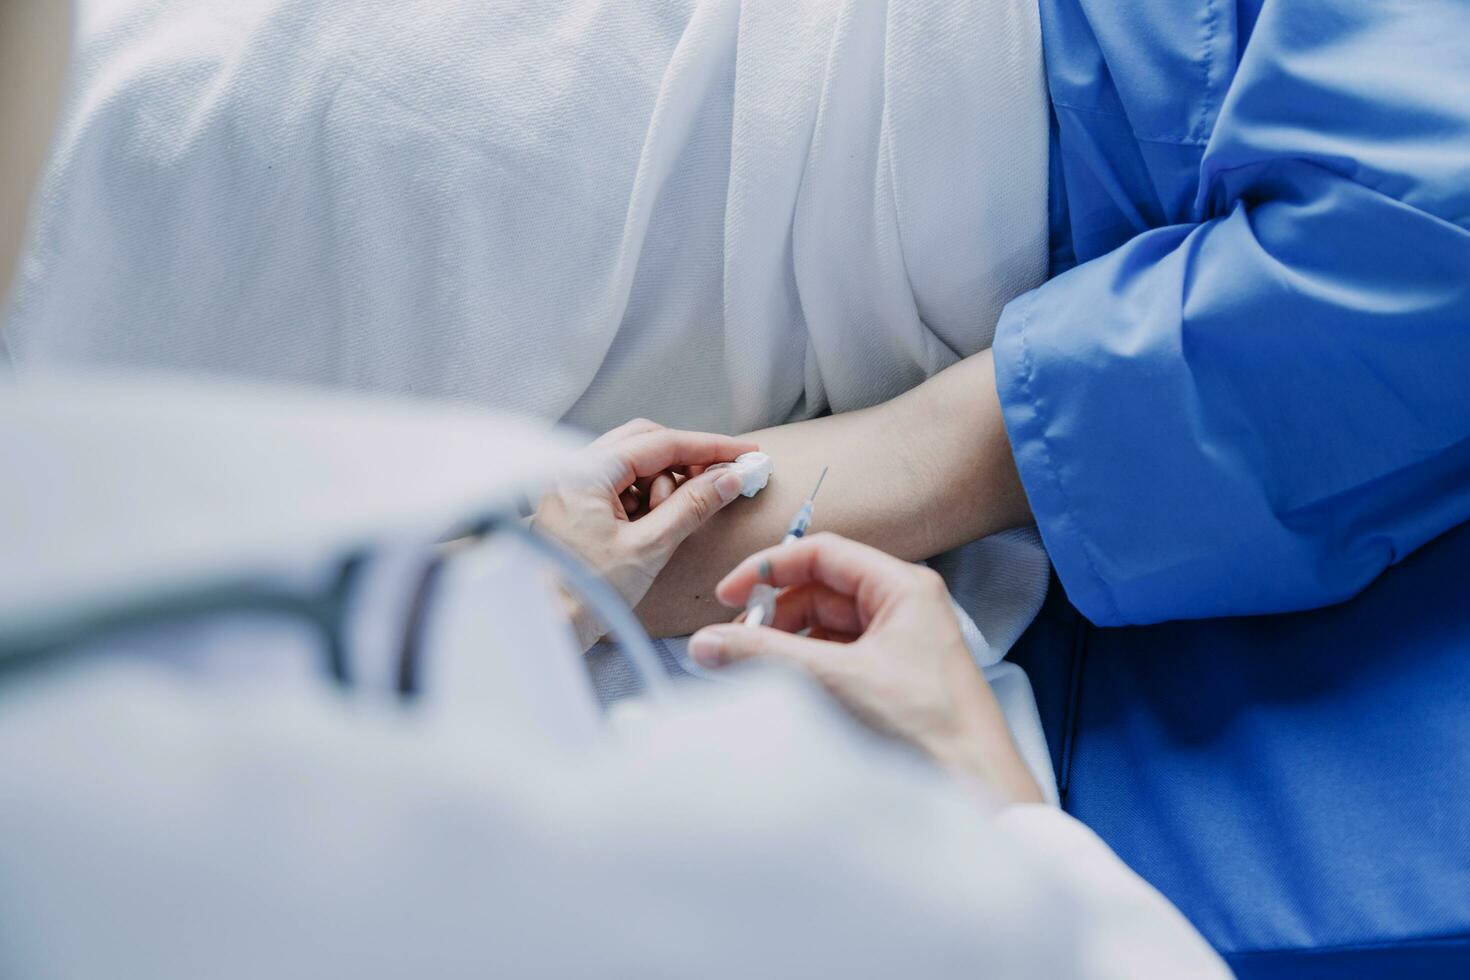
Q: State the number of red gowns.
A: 0